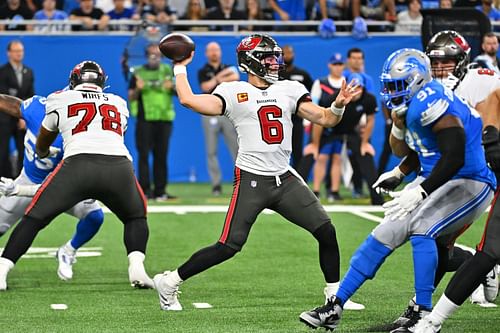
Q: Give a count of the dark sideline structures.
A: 1